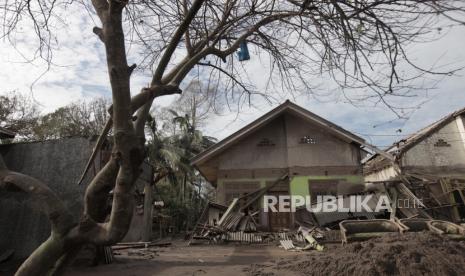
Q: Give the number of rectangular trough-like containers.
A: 3